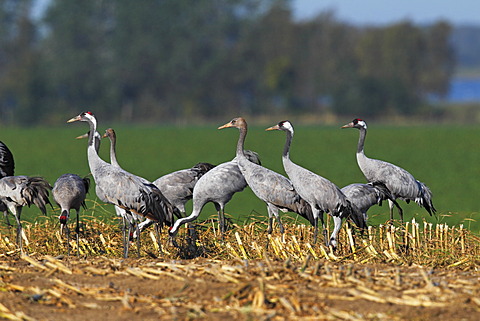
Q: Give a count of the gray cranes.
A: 12